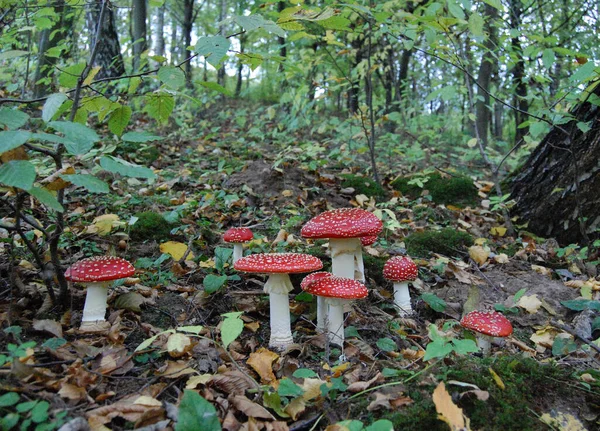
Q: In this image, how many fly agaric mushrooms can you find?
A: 9